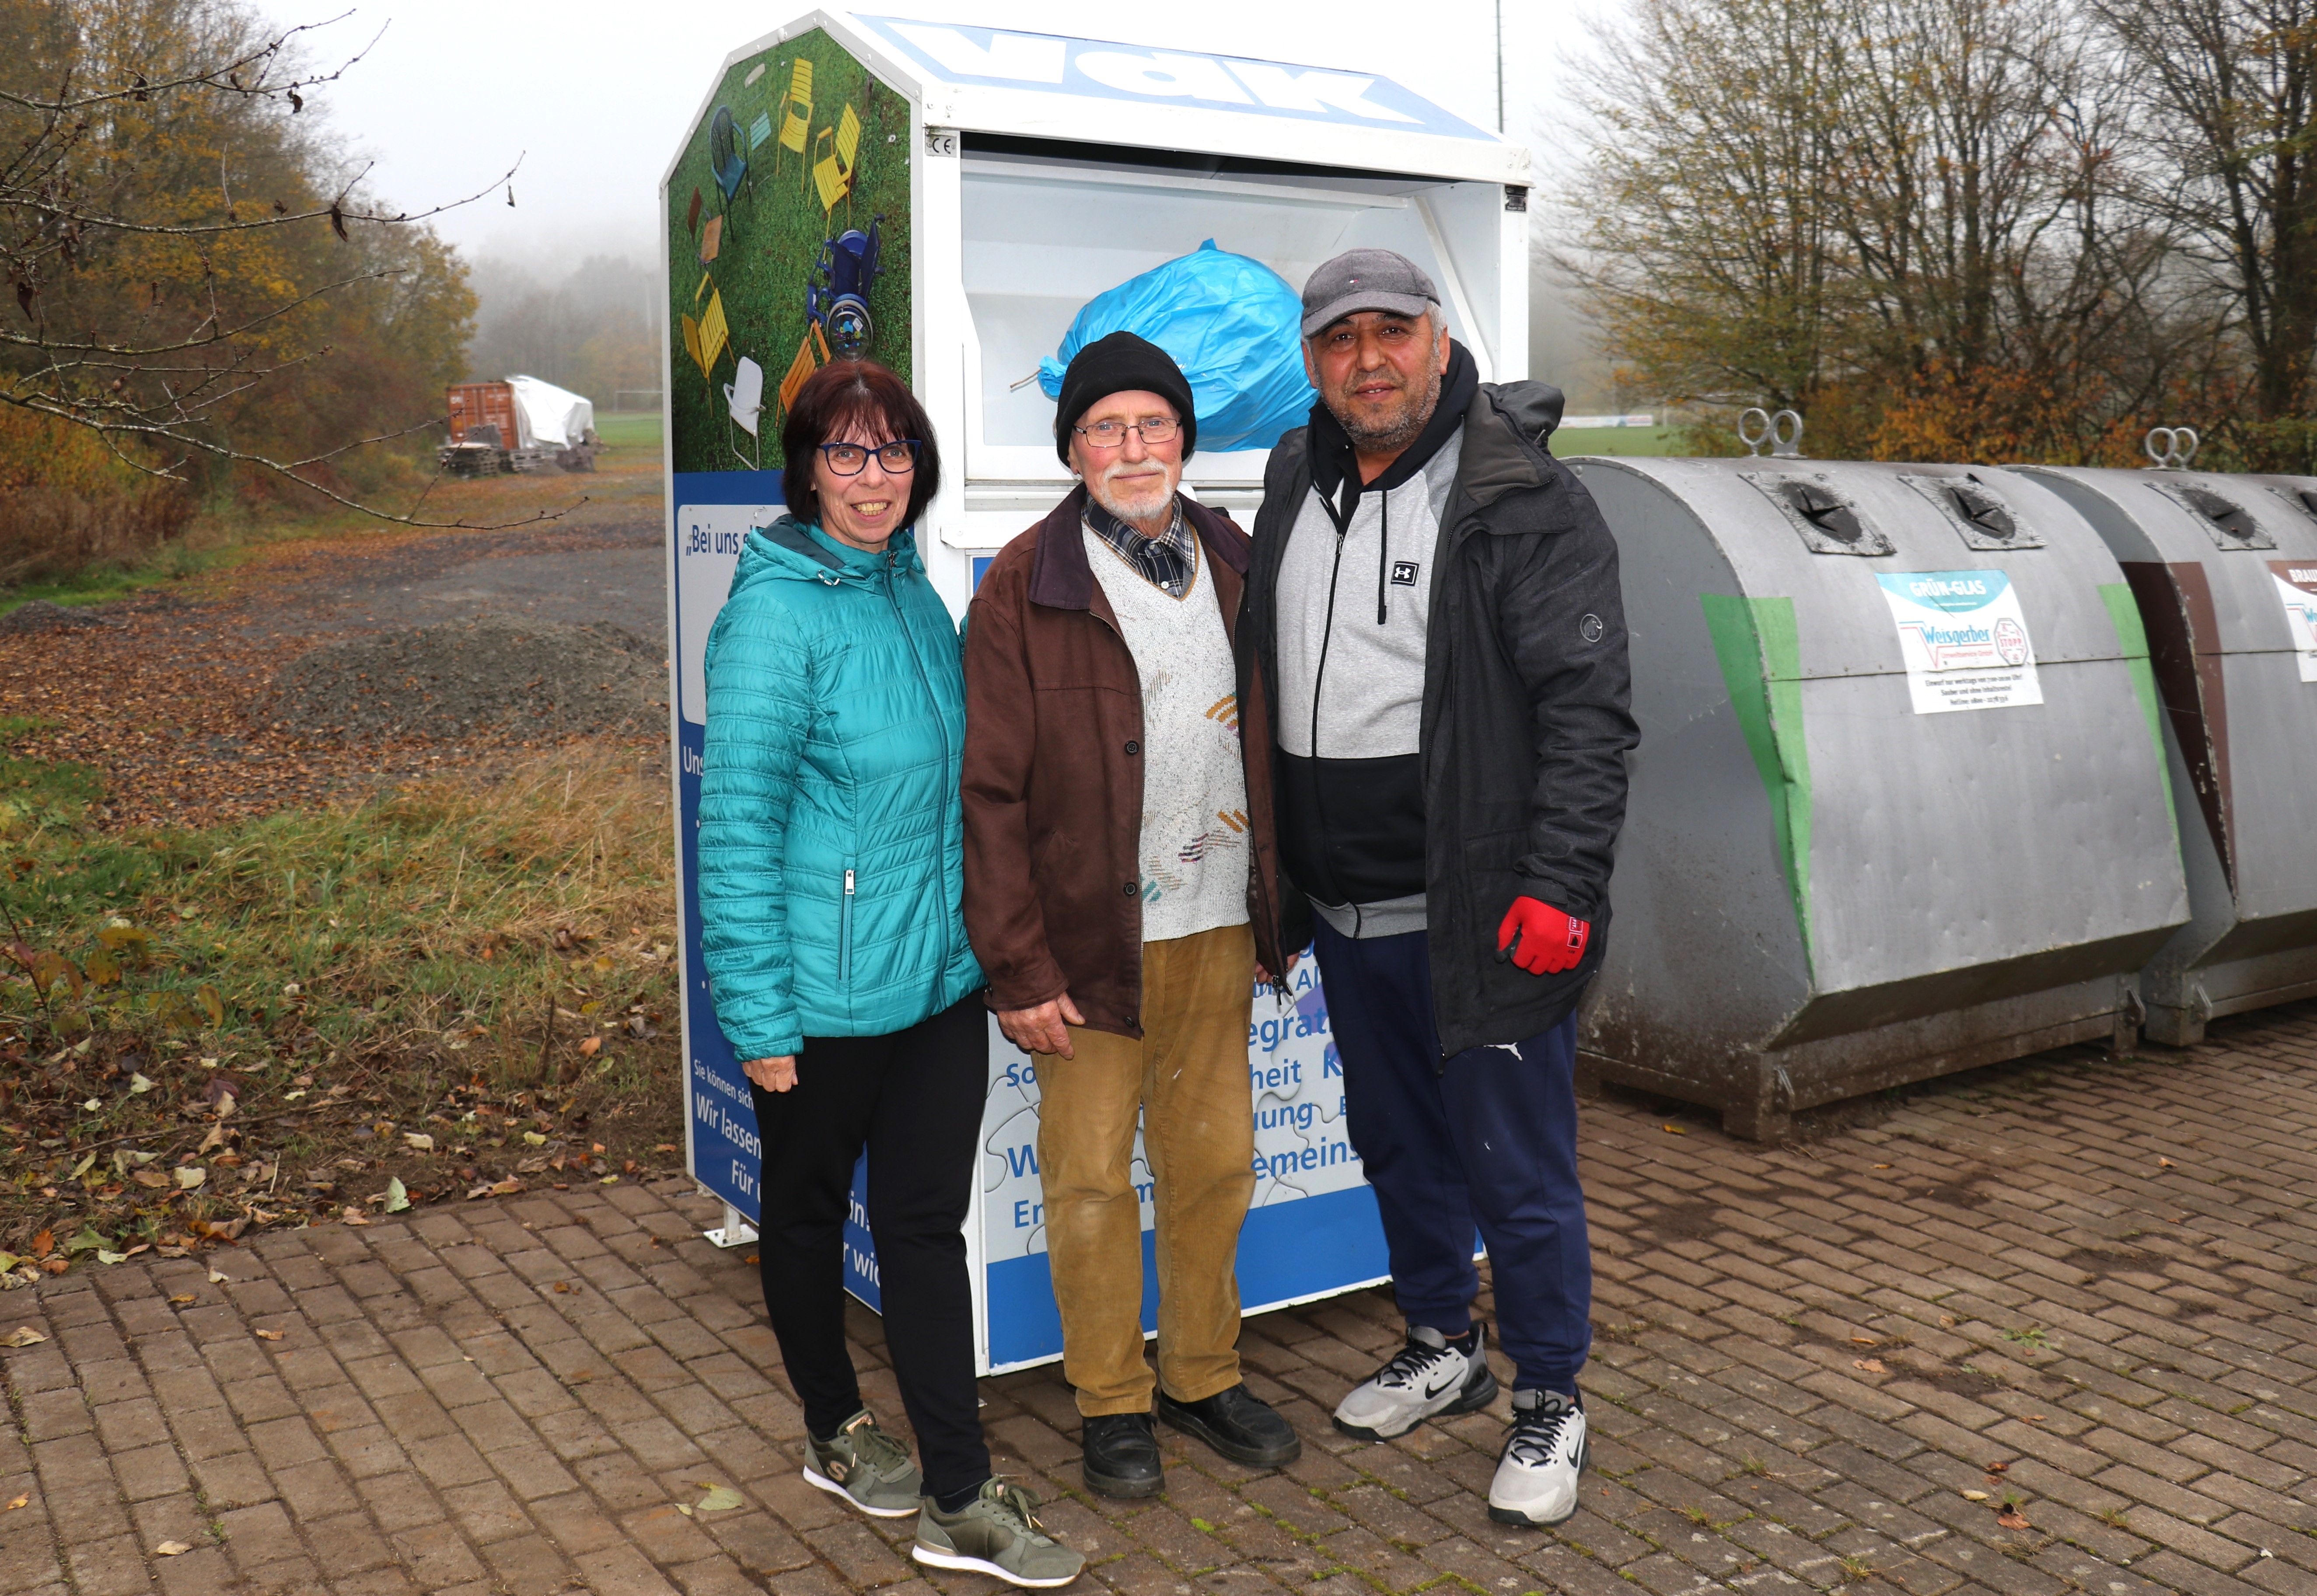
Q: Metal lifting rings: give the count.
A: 4